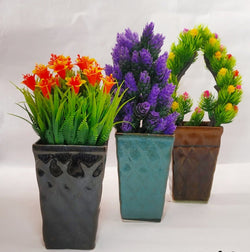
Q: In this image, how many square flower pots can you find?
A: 3